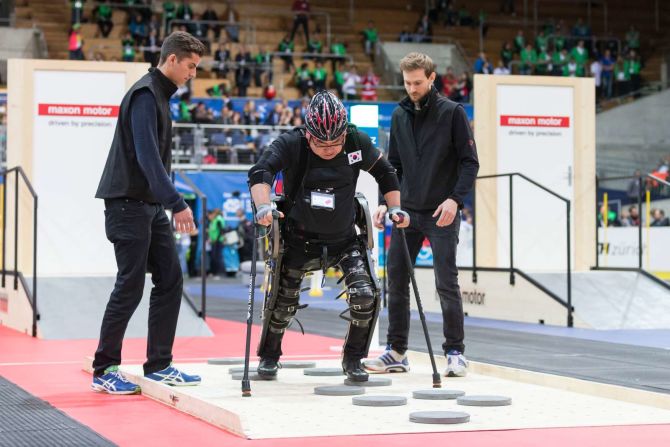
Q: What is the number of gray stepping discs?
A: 11